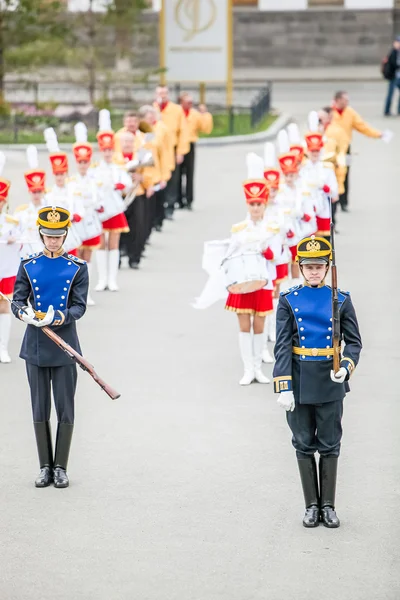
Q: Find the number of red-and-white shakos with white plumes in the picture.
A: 10